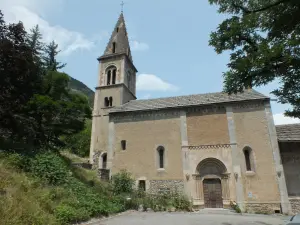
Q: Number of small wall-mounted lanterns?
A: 3